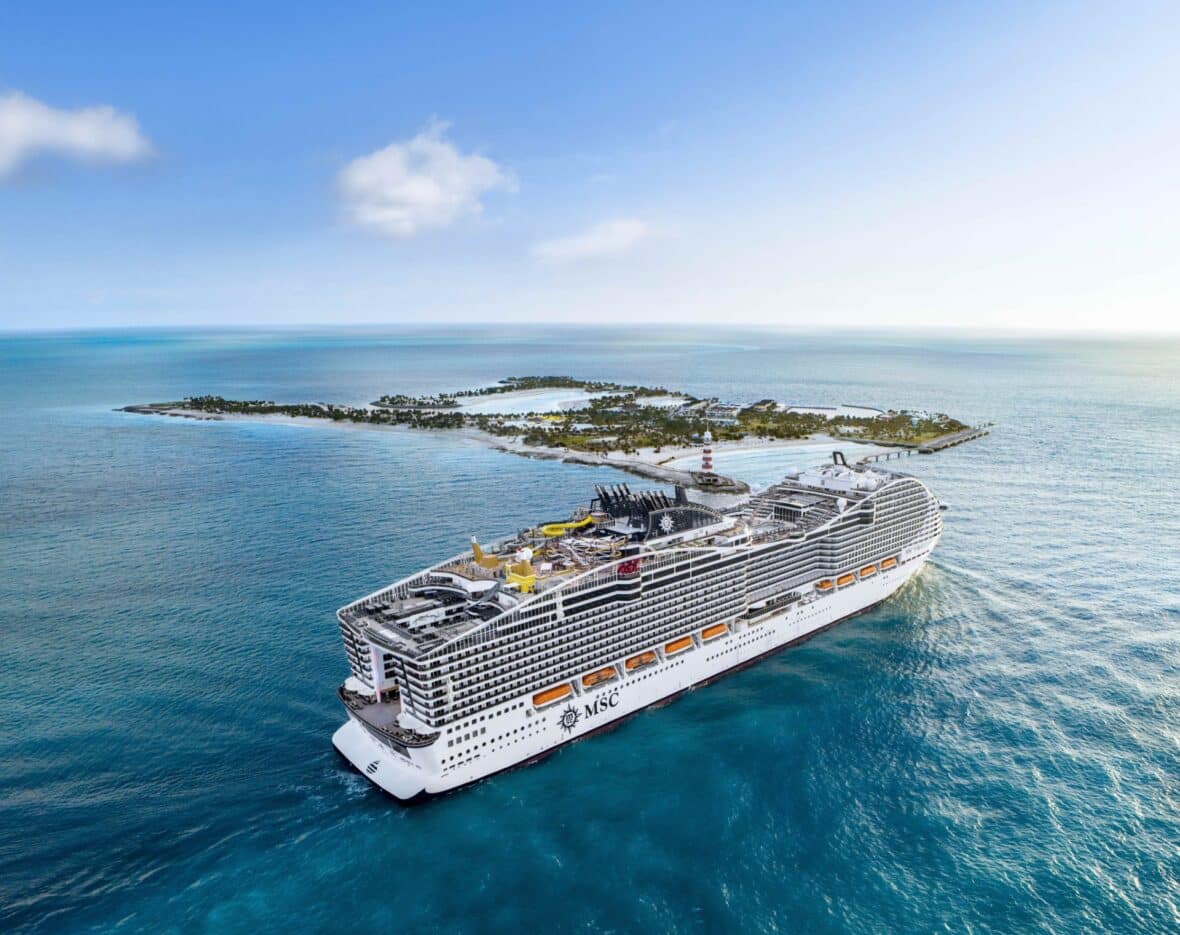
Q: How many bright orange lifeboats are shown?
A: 9